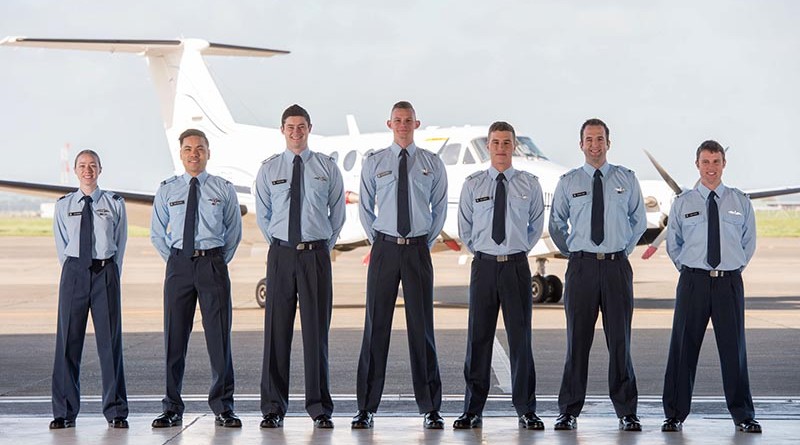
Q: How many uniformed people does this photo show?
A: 7